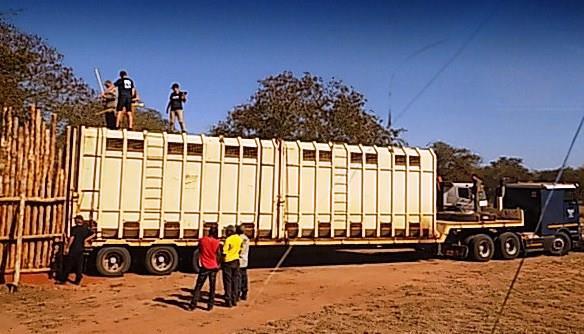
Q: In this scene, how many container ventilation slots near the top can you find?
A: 12